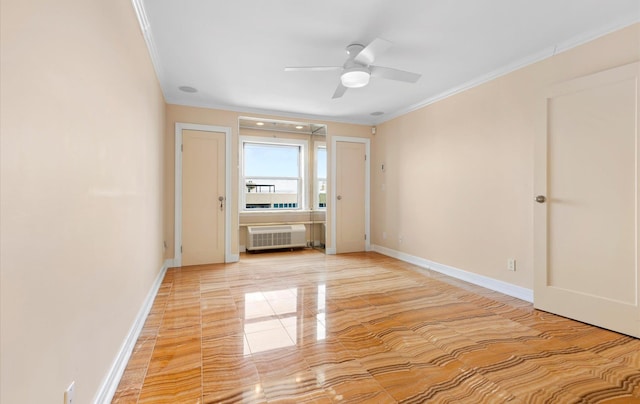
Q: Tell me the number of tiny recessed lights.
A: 2